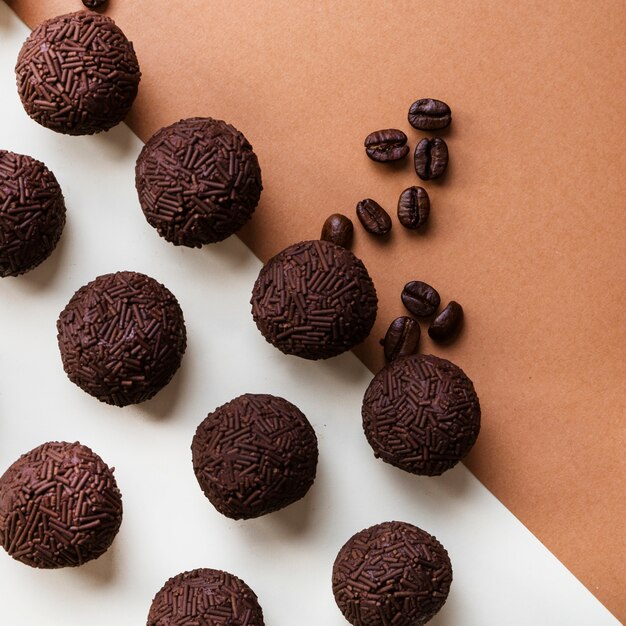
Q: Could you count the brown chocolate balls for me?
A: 10